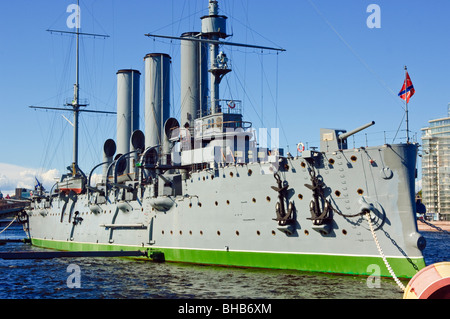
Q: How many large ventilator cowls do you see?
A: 5